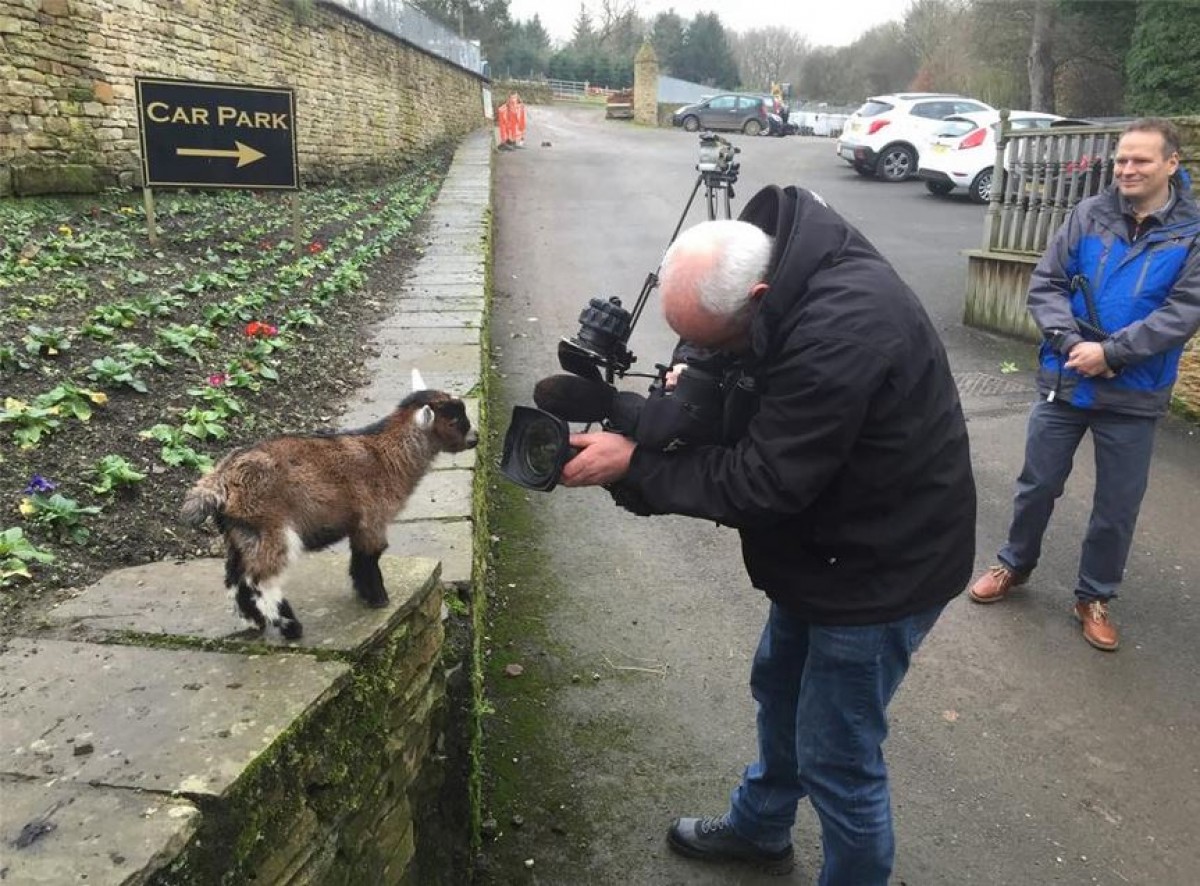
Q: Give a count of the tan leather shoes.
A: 2